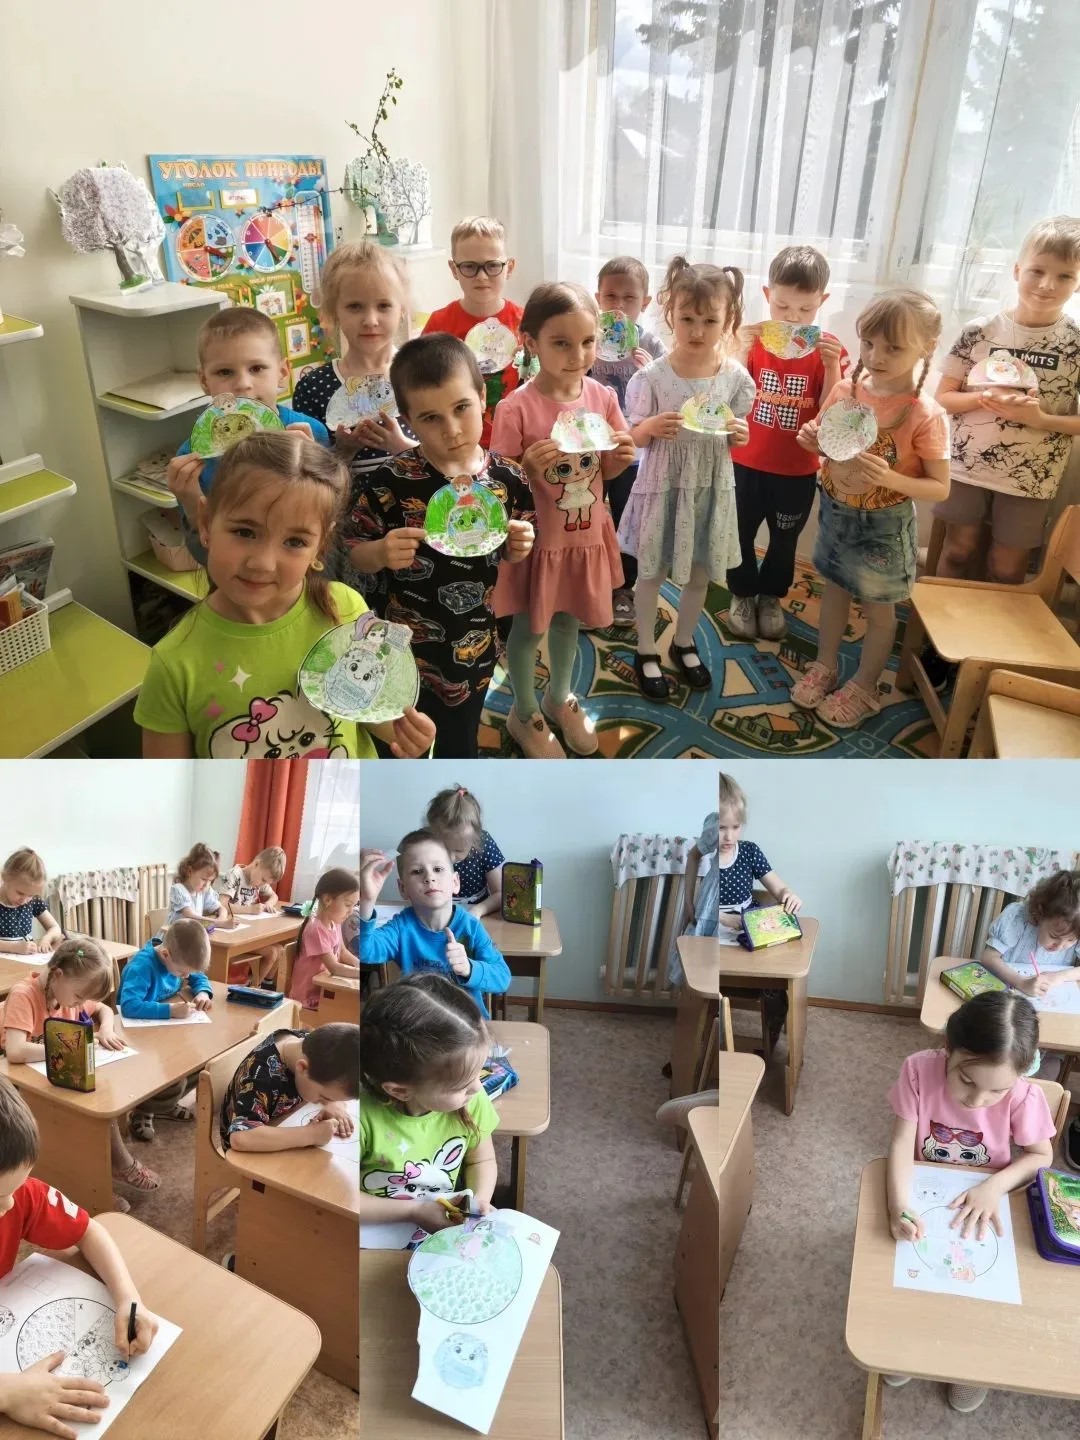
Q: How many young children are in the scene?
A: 11